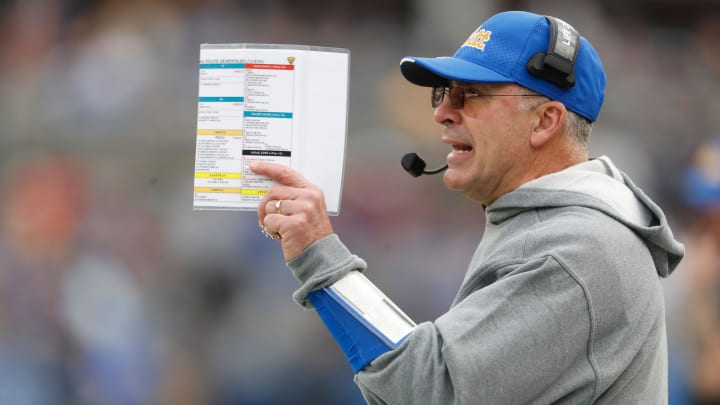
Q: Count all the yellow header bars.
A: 4